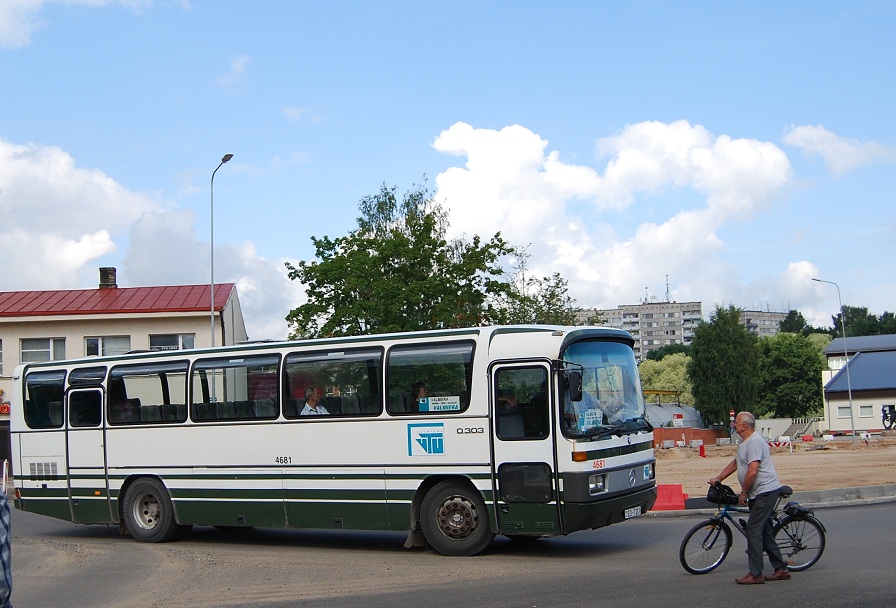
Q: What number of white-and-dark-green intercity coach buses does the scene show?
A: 1